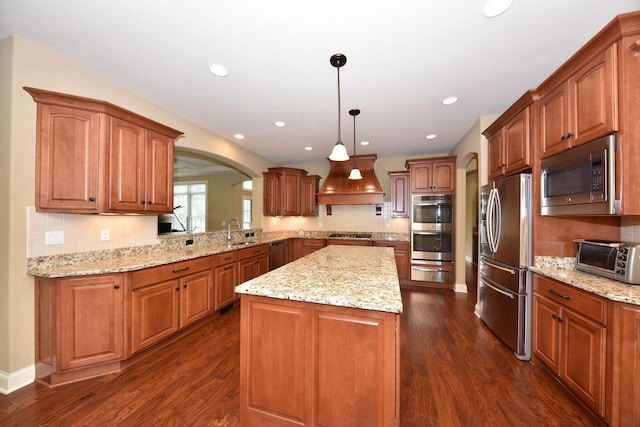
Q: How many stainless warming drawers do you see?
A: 1